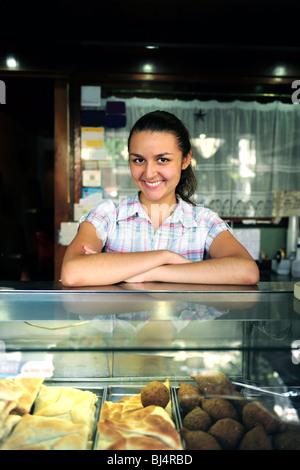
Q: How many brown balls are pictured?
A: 11